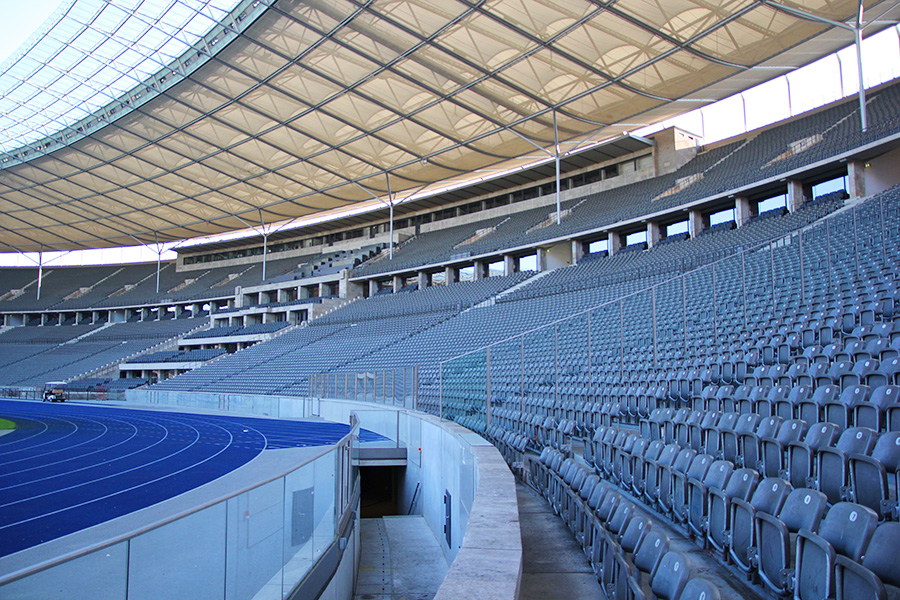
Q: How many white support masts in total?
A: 6